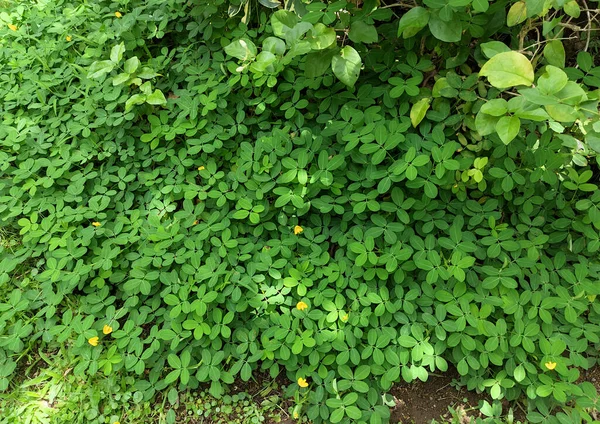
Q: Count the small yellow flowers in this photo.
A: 12